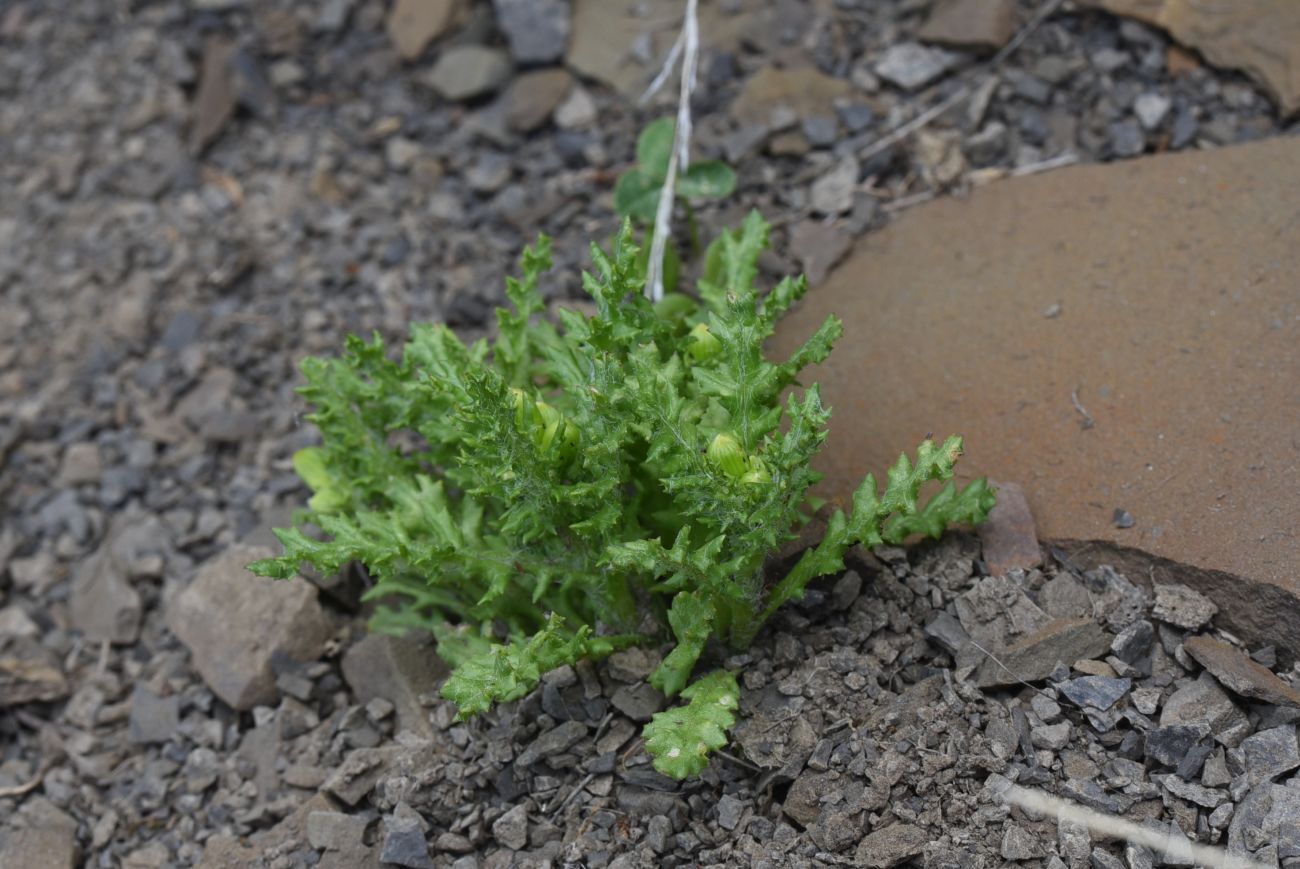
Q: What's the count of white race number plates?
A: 0